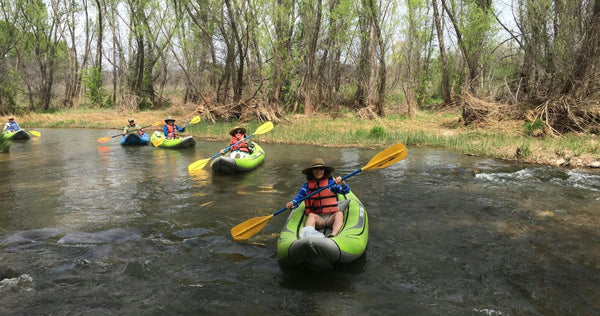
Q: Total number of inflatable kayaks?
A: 5